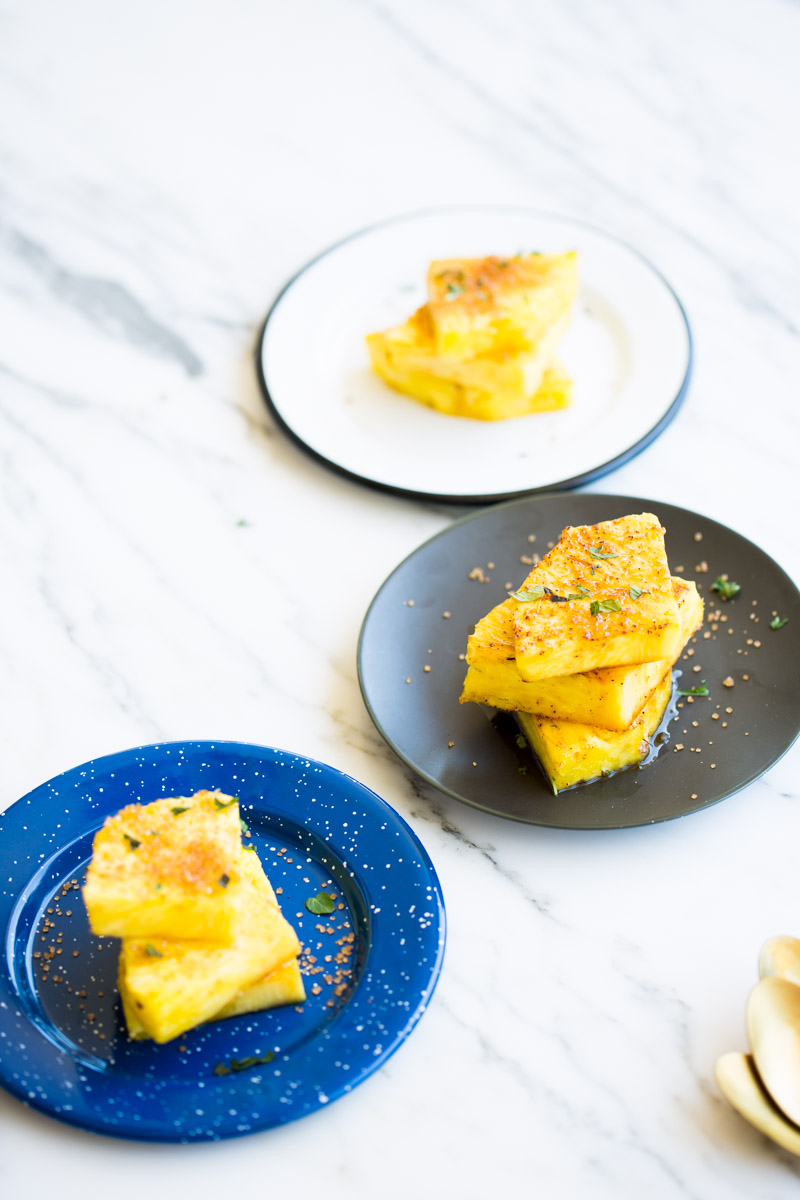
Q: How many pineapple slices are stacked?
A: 9